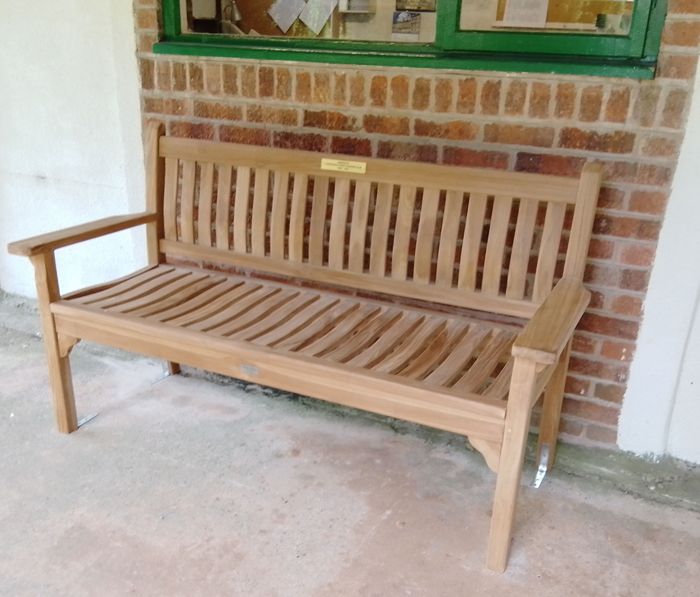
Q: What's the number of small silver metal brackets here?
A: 3